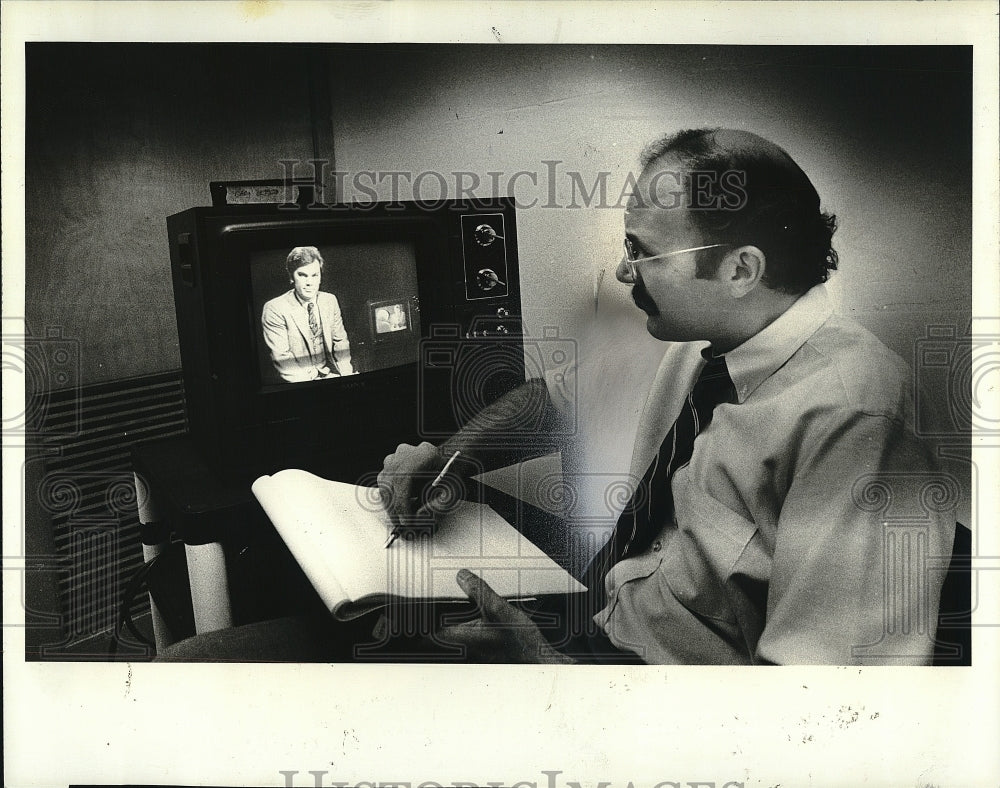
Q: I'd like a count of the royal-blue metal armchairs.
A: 0